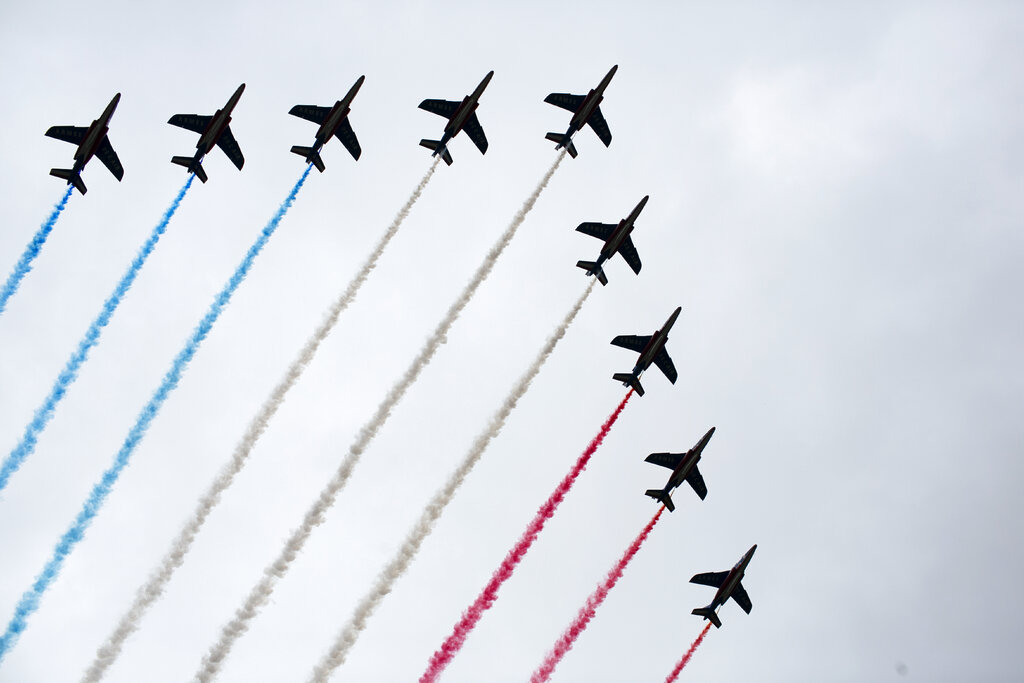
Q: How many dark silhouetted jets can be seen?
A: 9